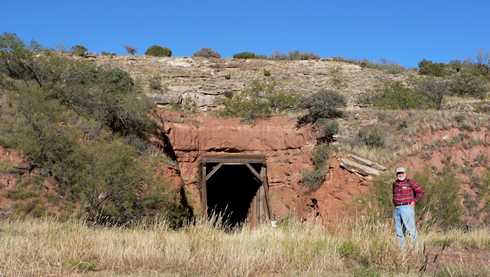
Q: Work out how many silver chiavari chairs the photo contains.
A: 0